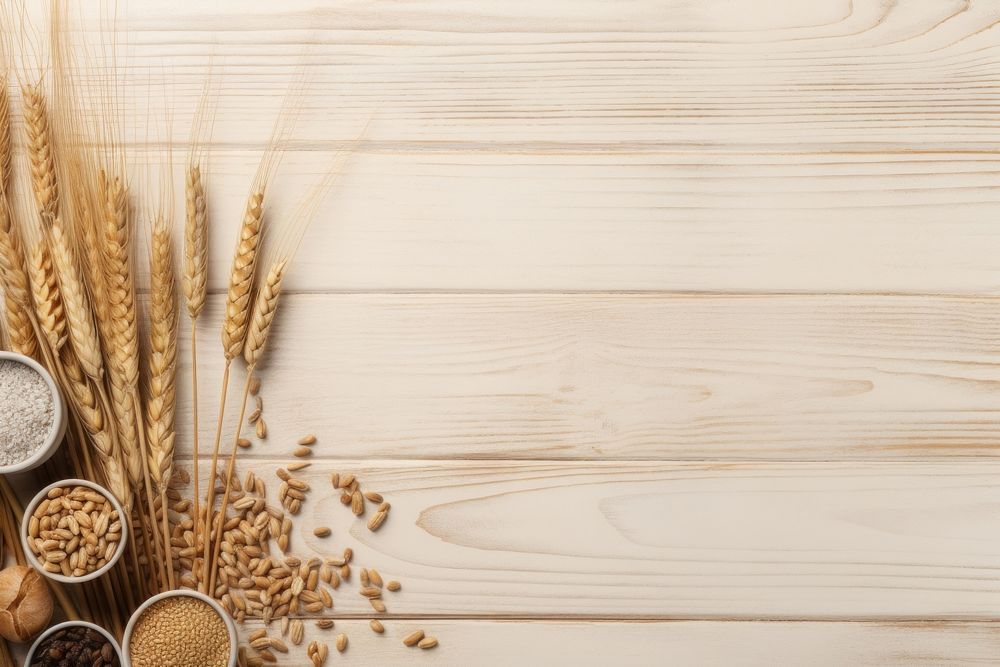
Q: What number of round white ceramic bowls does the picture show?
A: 4